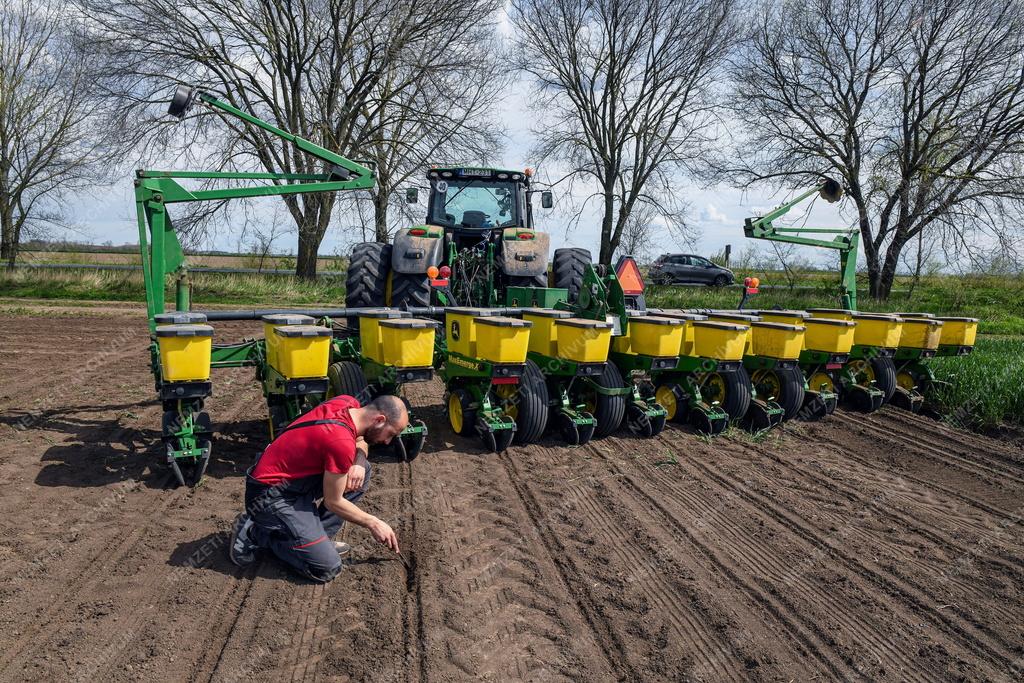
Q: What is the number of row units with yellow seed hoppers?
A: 12